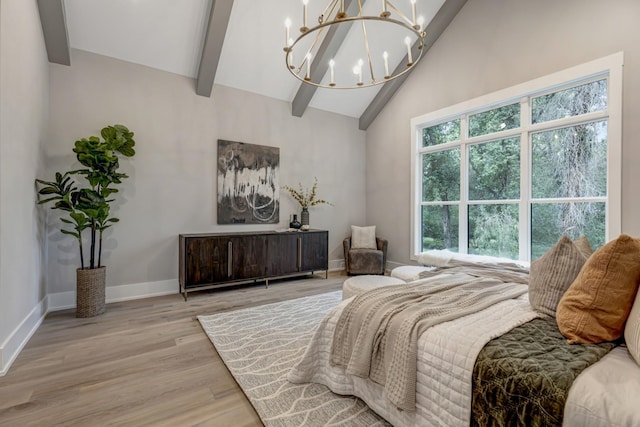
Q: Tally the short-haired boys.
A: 0